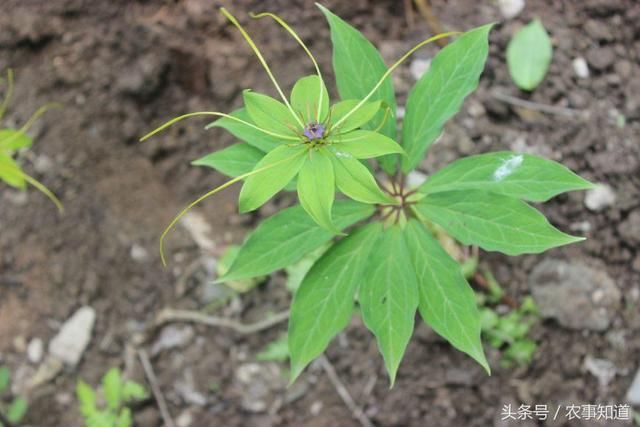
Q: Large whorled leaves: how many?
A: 10